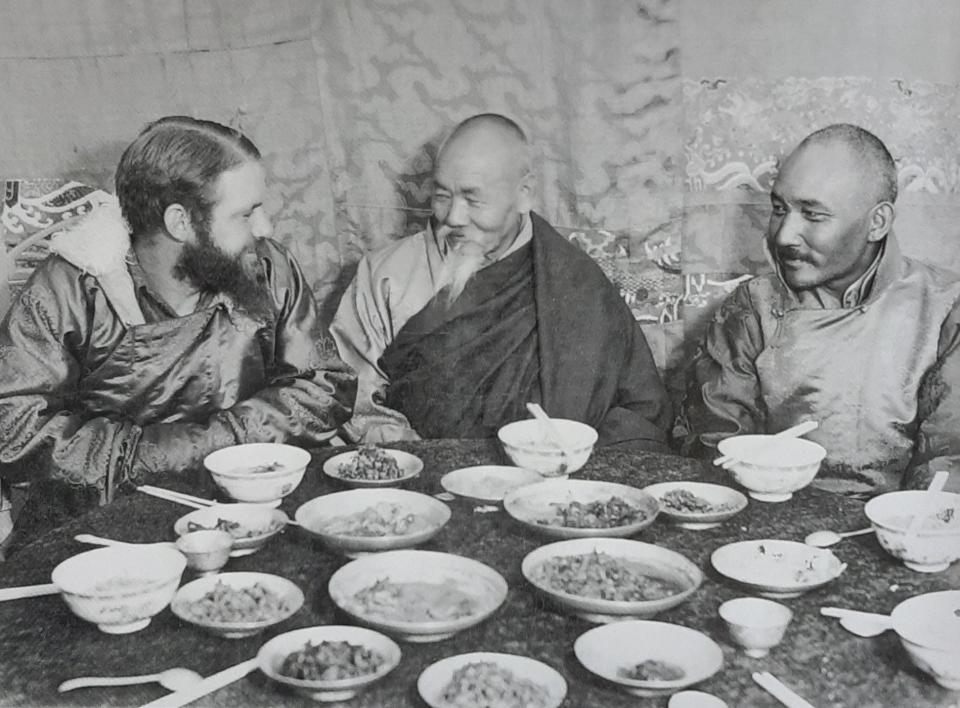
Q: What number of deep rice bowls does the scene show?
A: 6